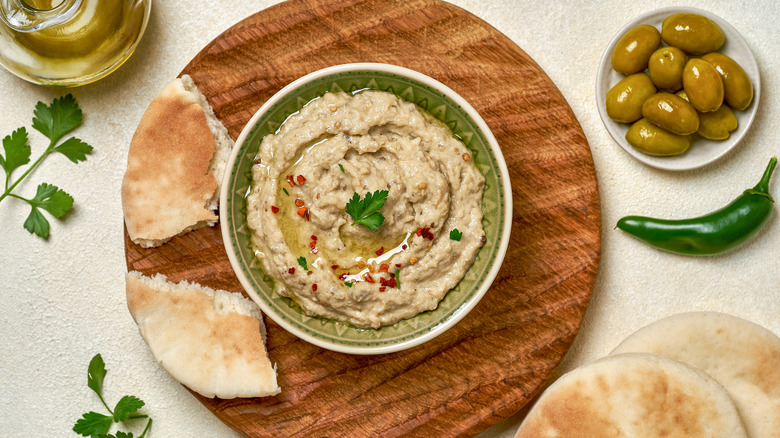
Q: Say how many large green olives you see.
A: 9